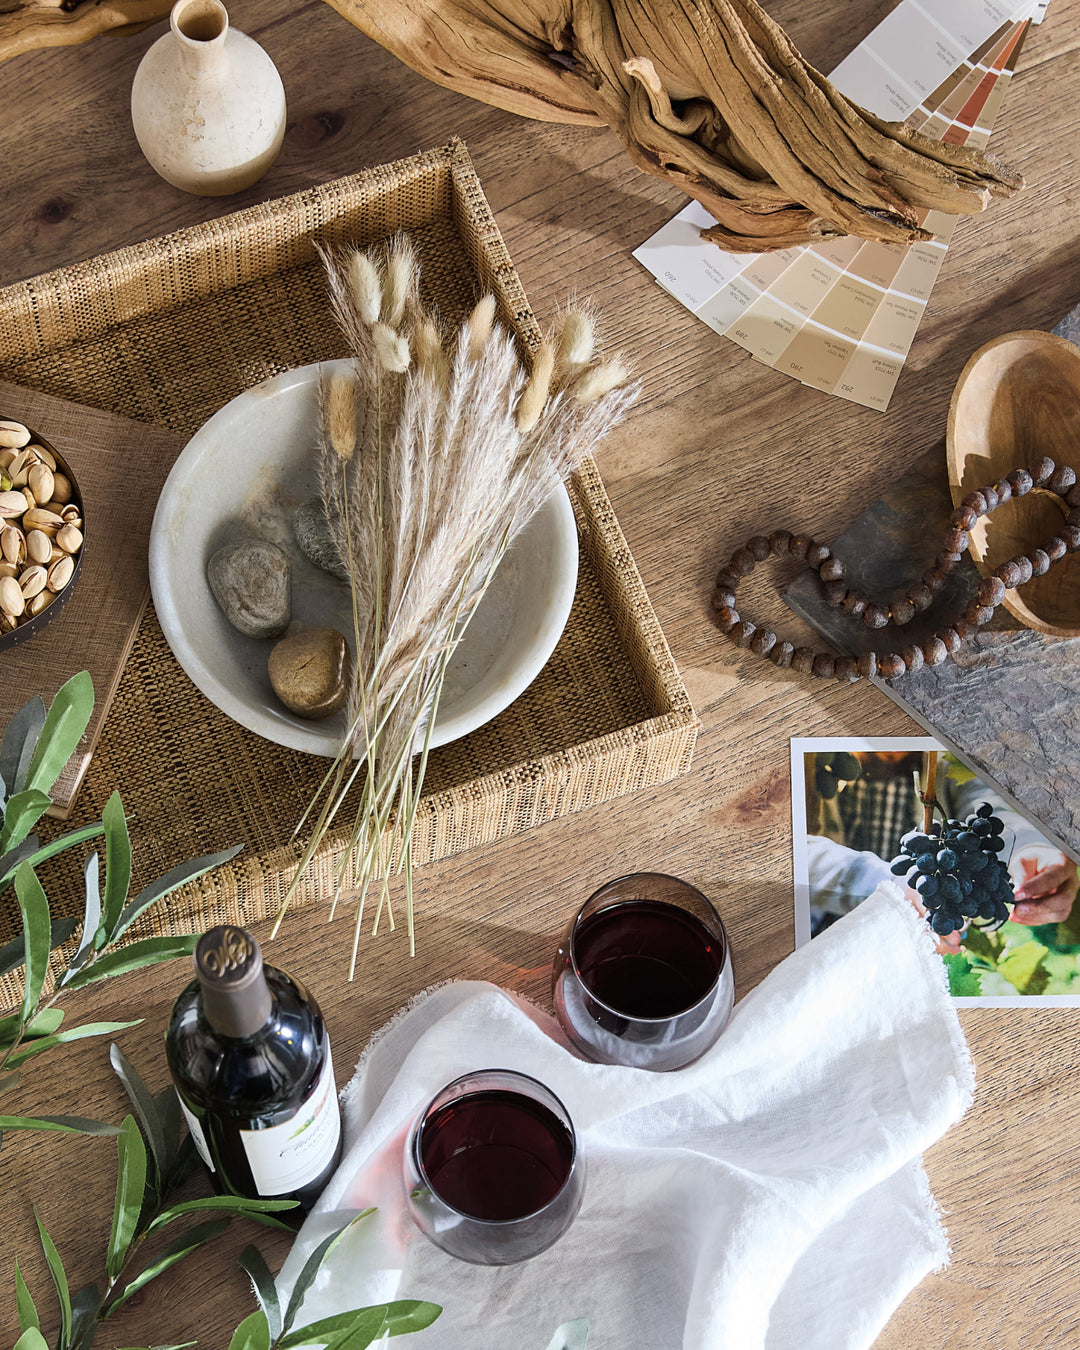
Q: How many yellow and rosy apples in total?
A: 0